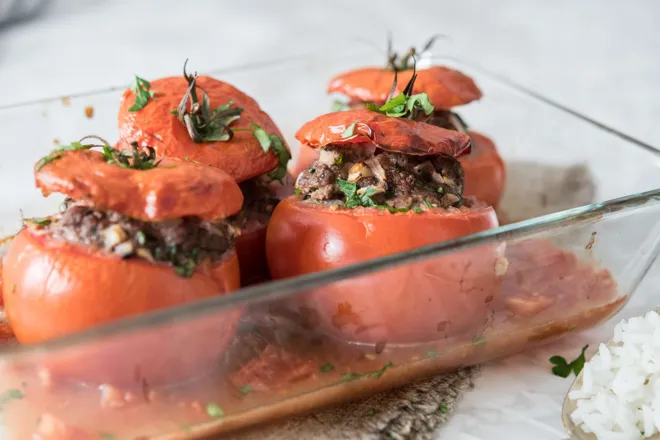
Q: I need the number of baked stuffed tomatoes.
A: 4